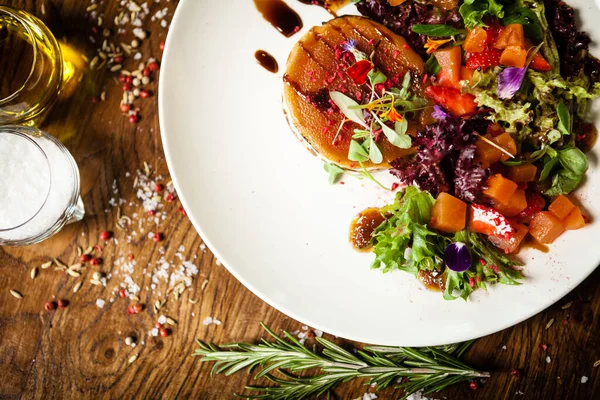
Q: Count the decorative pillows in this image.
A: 0